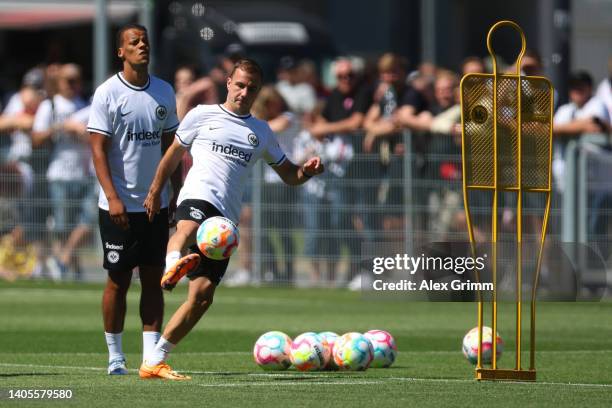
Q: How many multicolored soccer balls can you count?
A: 7